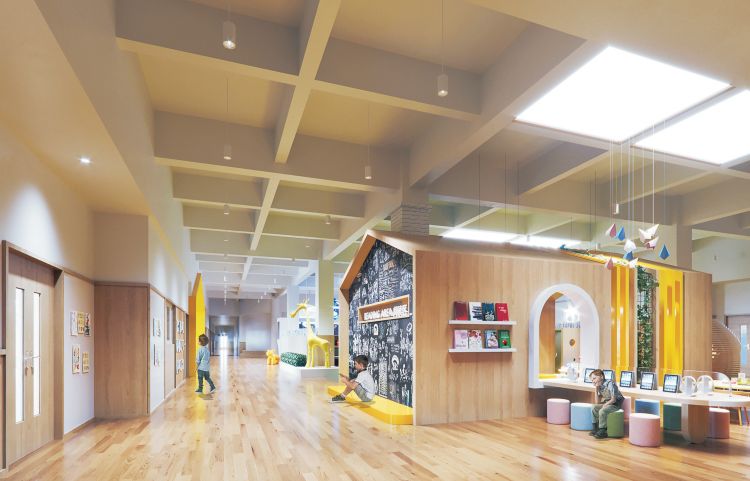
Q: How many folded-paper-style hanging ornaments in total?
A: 9